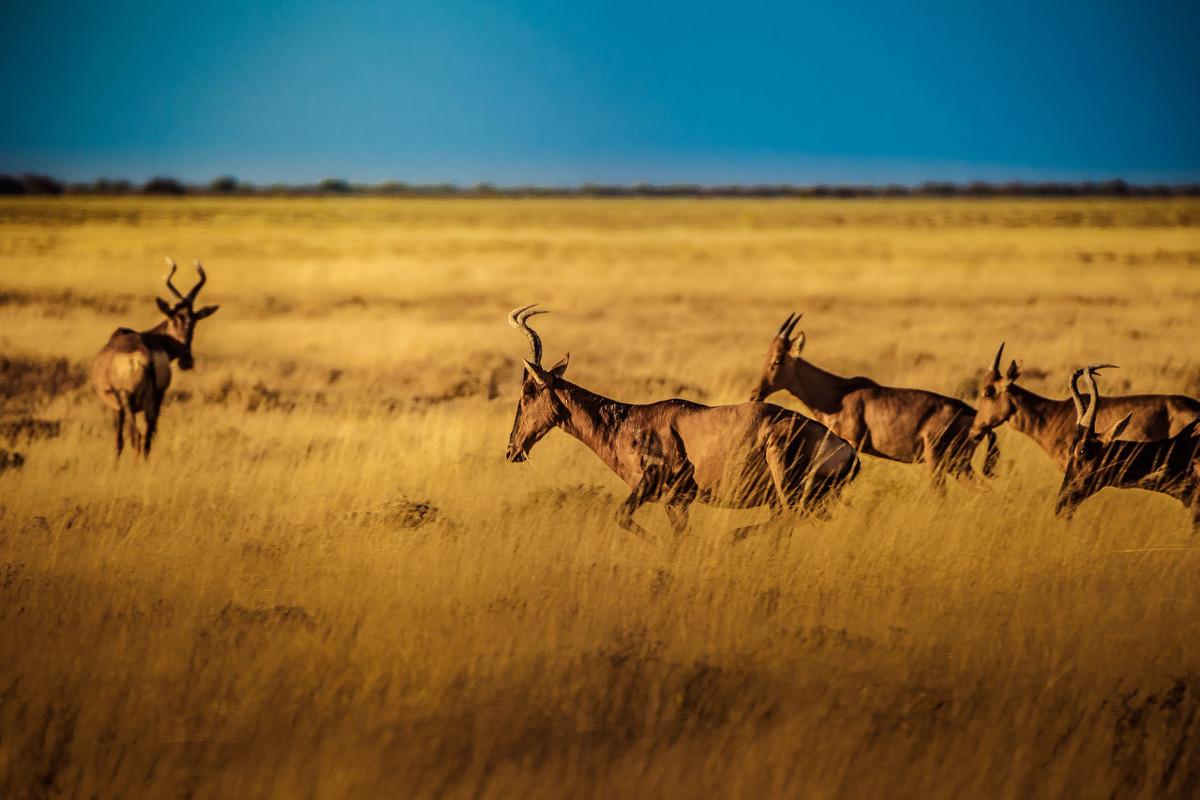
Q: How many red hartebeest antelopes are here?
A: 5